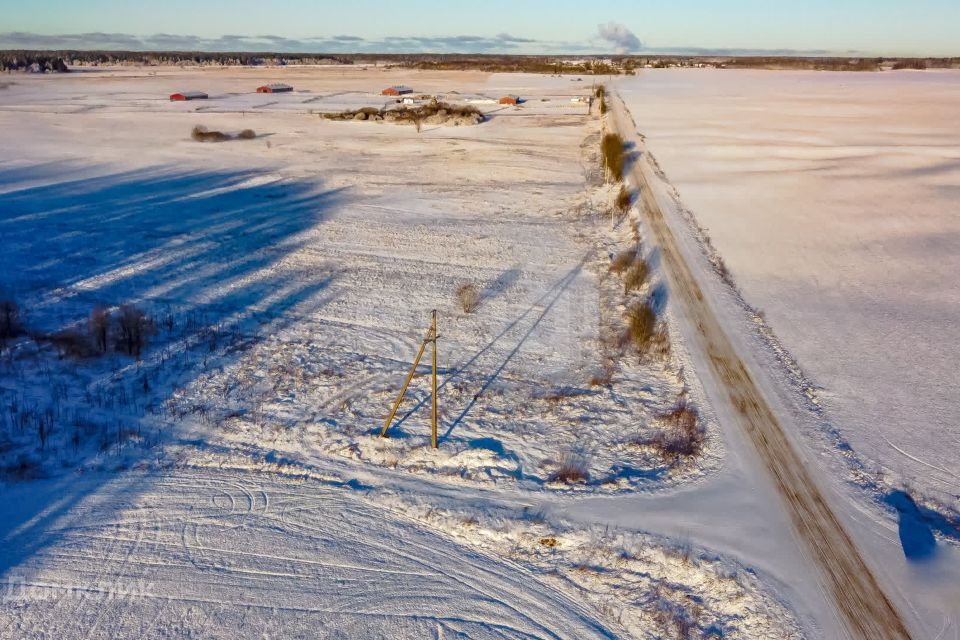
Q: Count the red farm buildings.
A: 4